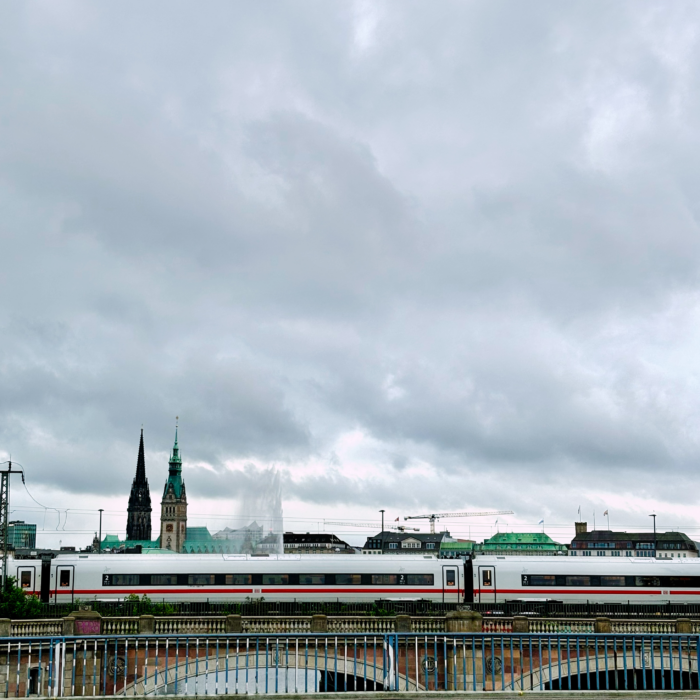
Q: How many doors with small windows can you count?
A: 4